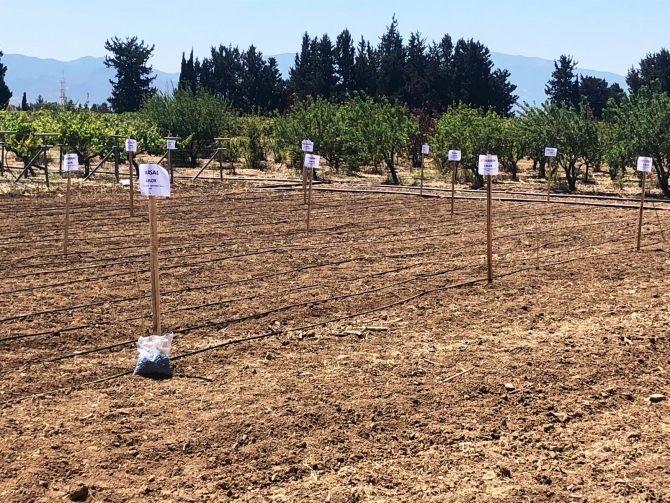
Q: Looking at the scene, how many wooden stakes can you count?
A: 11